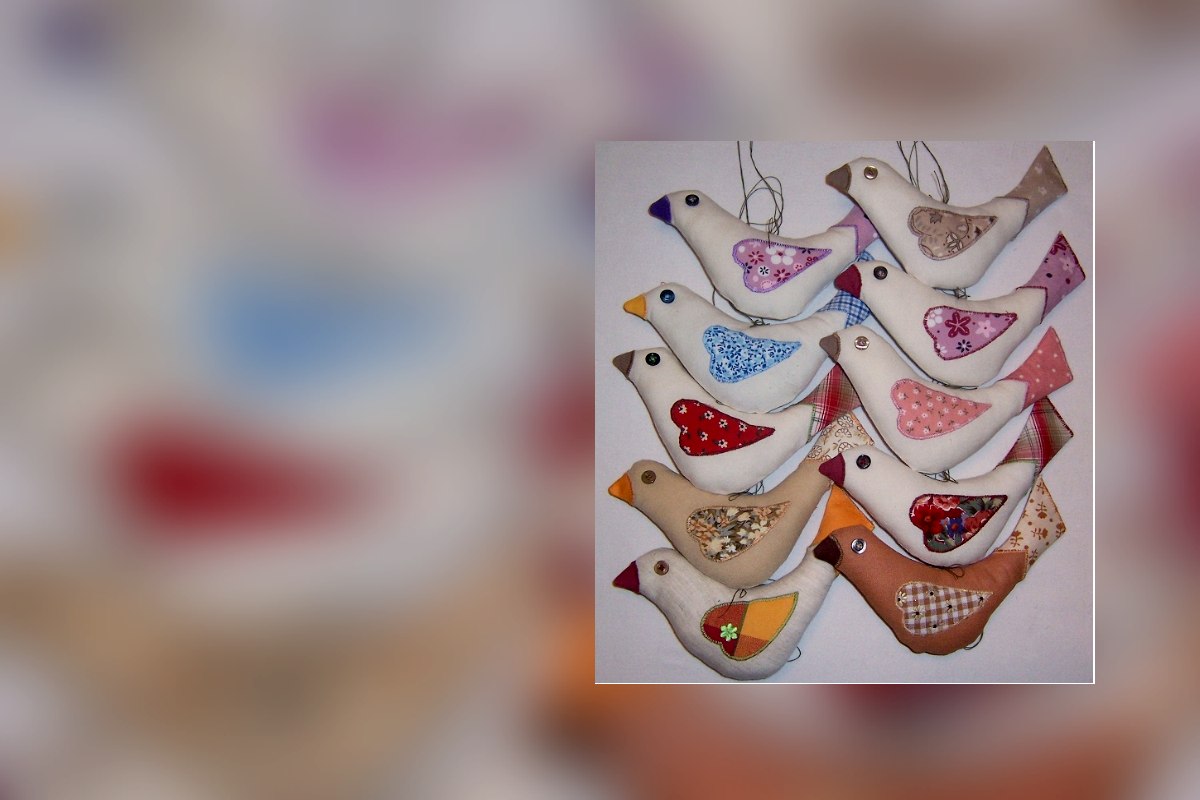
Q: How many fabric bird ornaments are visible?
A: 10